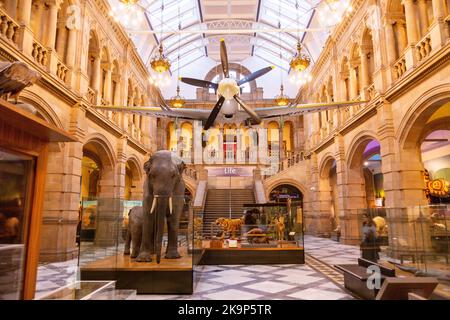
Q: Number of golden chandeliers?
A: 6